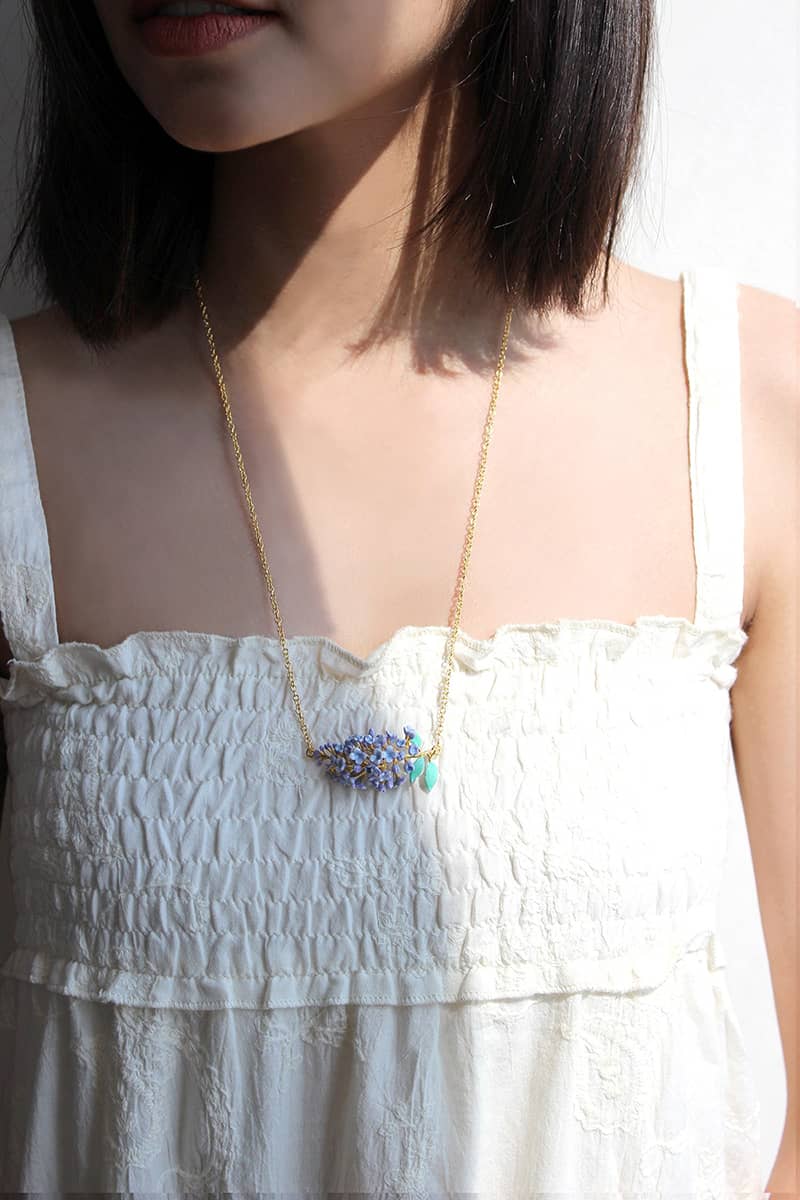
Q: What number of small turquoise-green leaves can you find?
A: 3